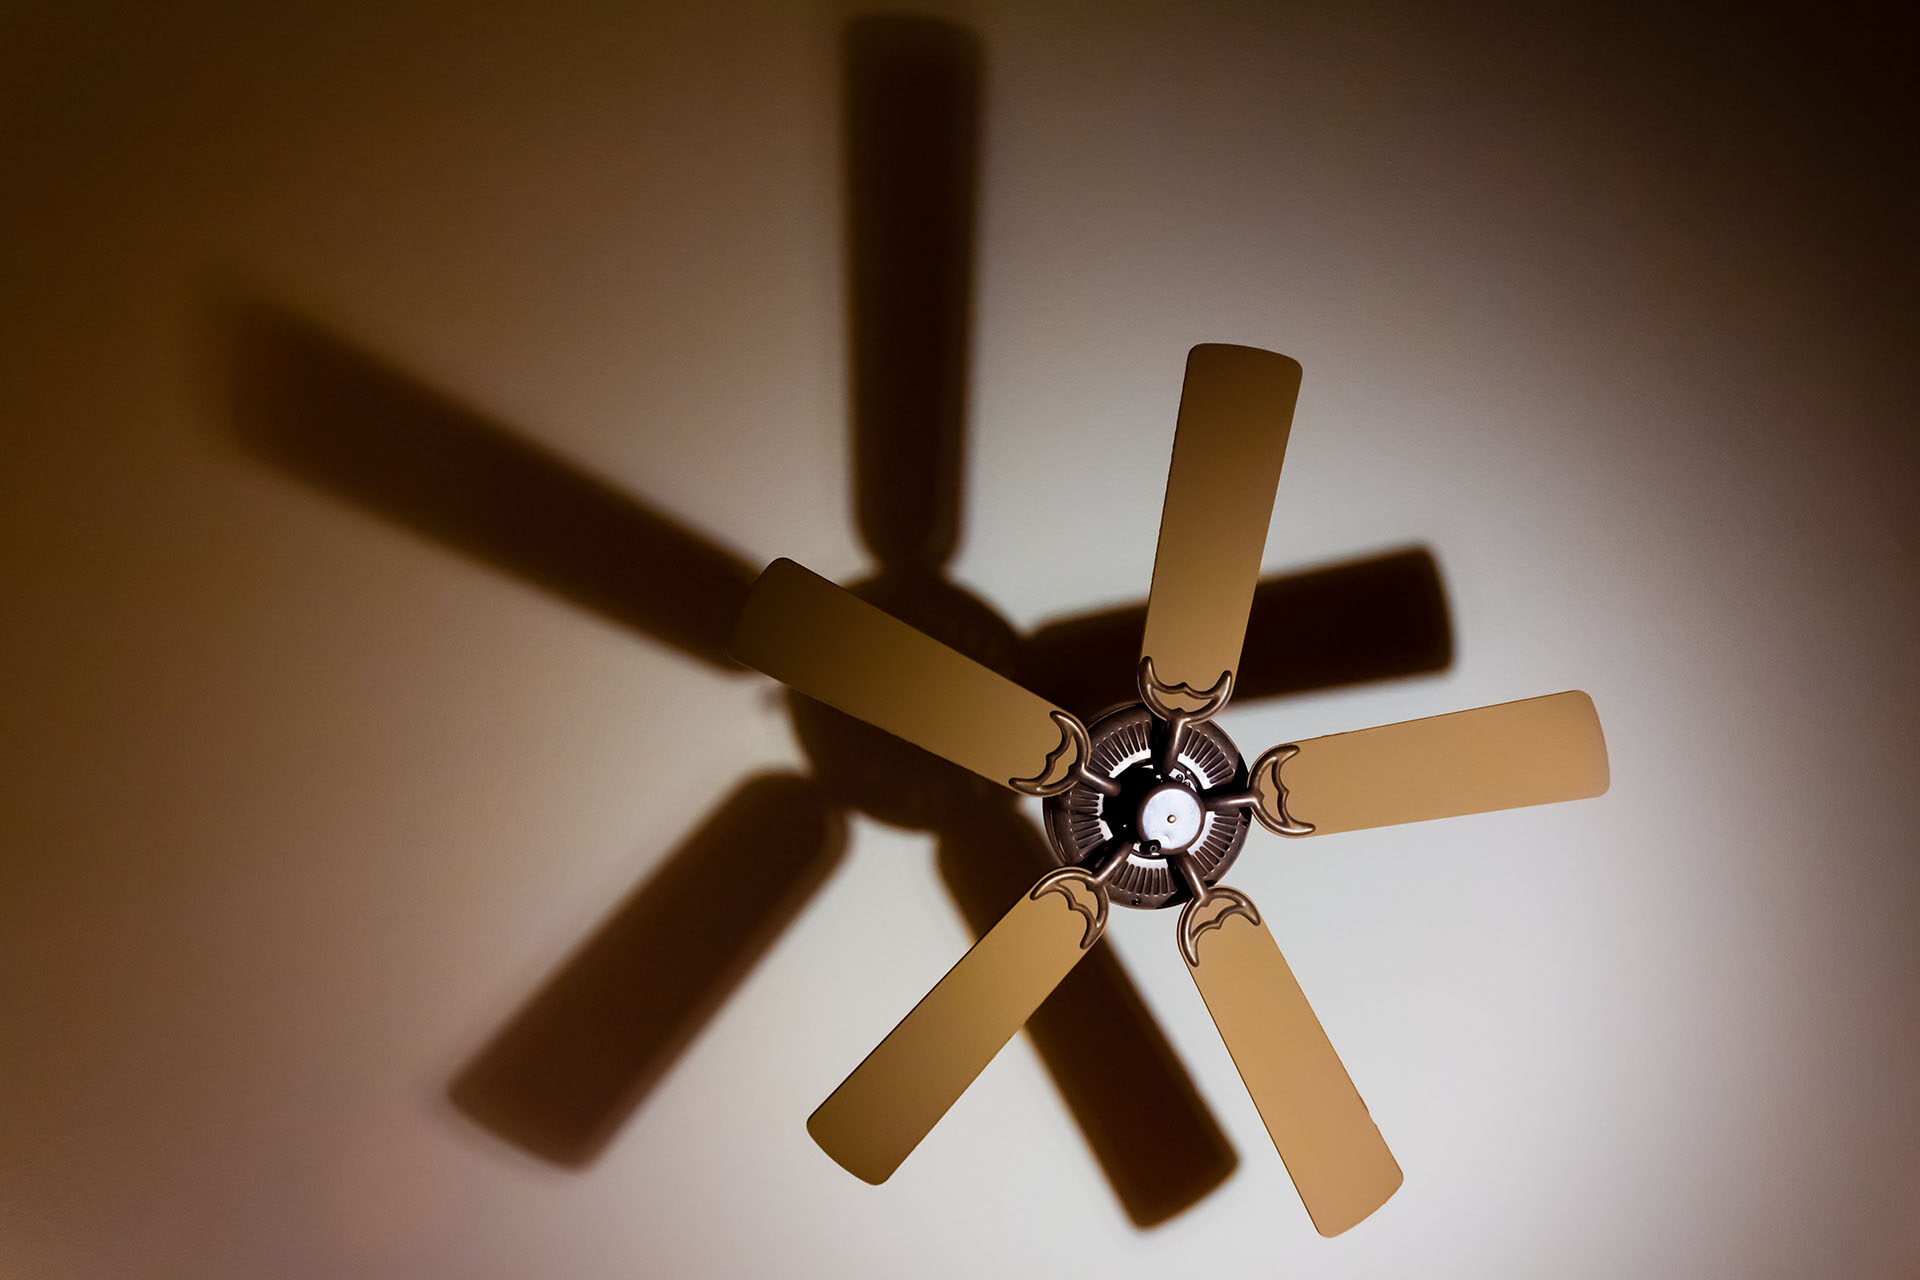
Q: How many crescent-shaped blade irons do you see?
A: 5